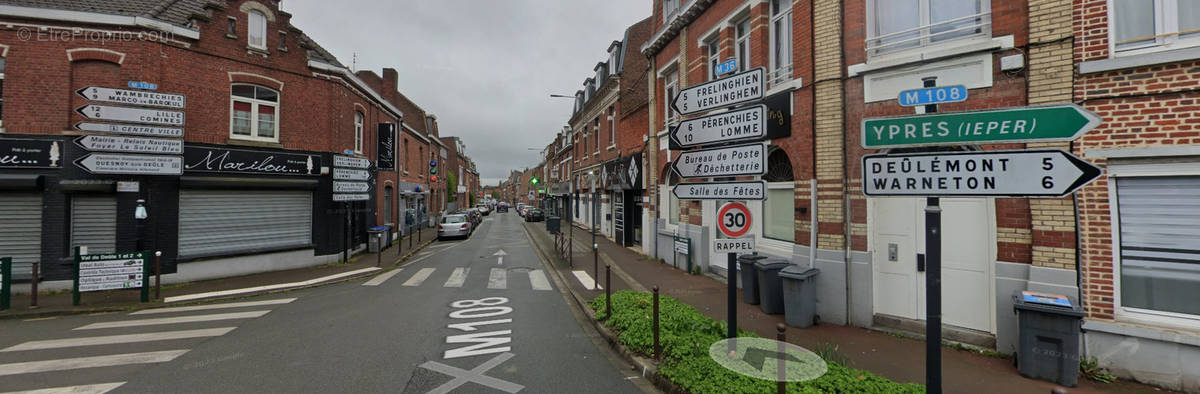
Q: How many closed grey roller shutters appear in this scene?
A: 3